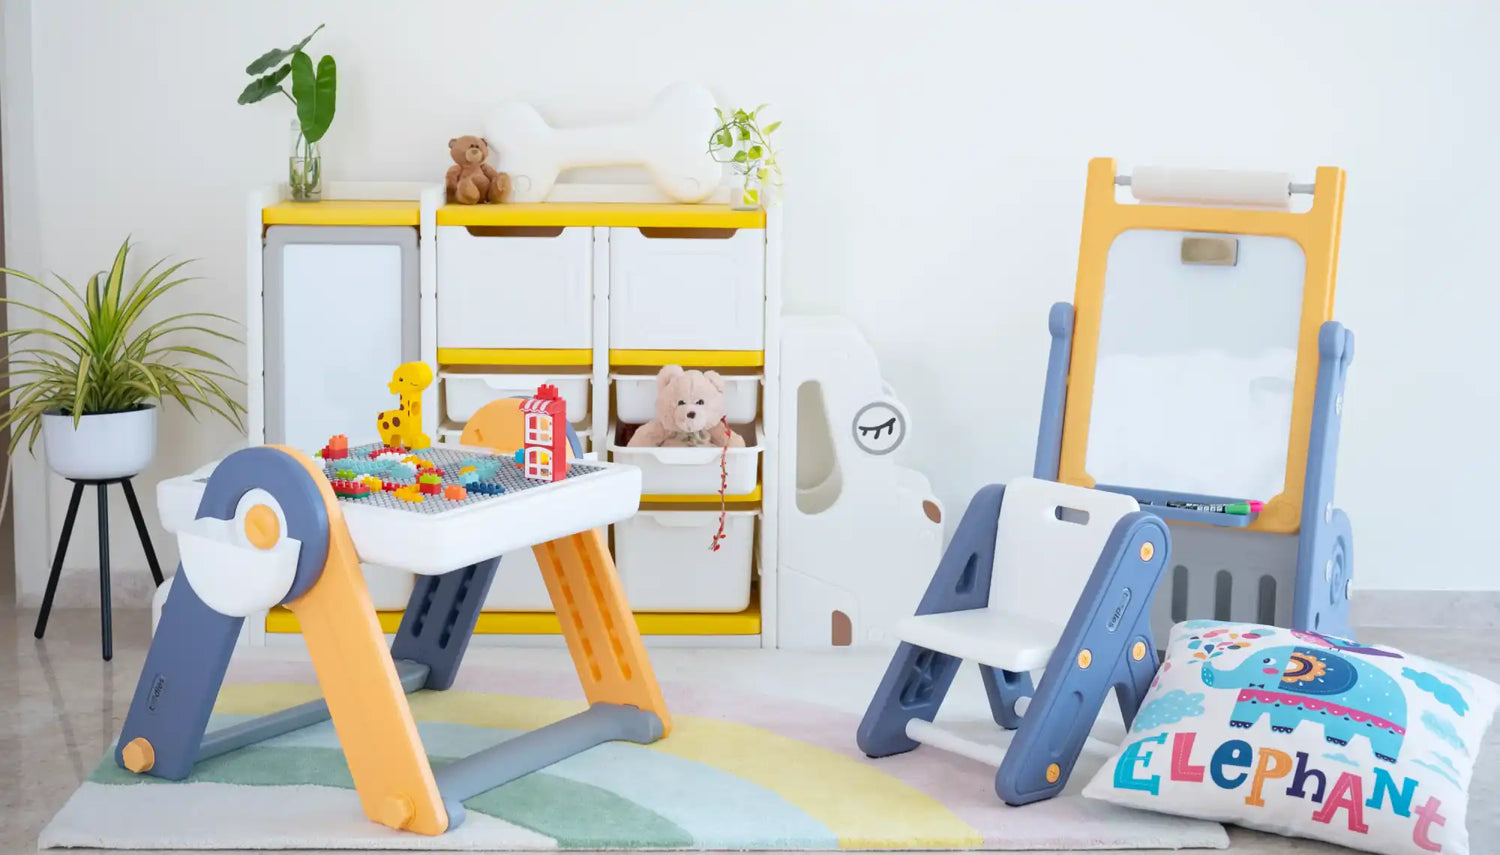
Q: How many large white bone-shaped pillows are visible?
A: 1